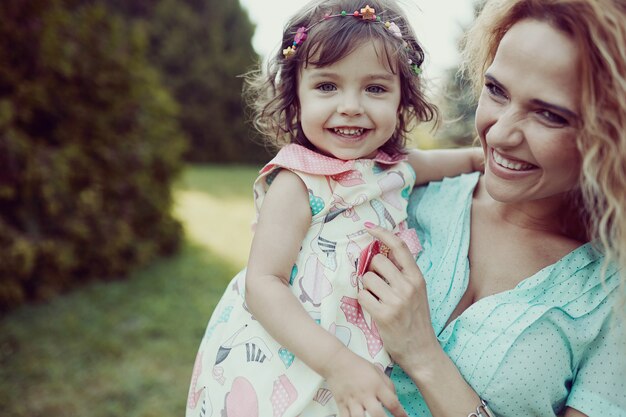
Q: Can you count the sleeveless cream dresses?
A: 1